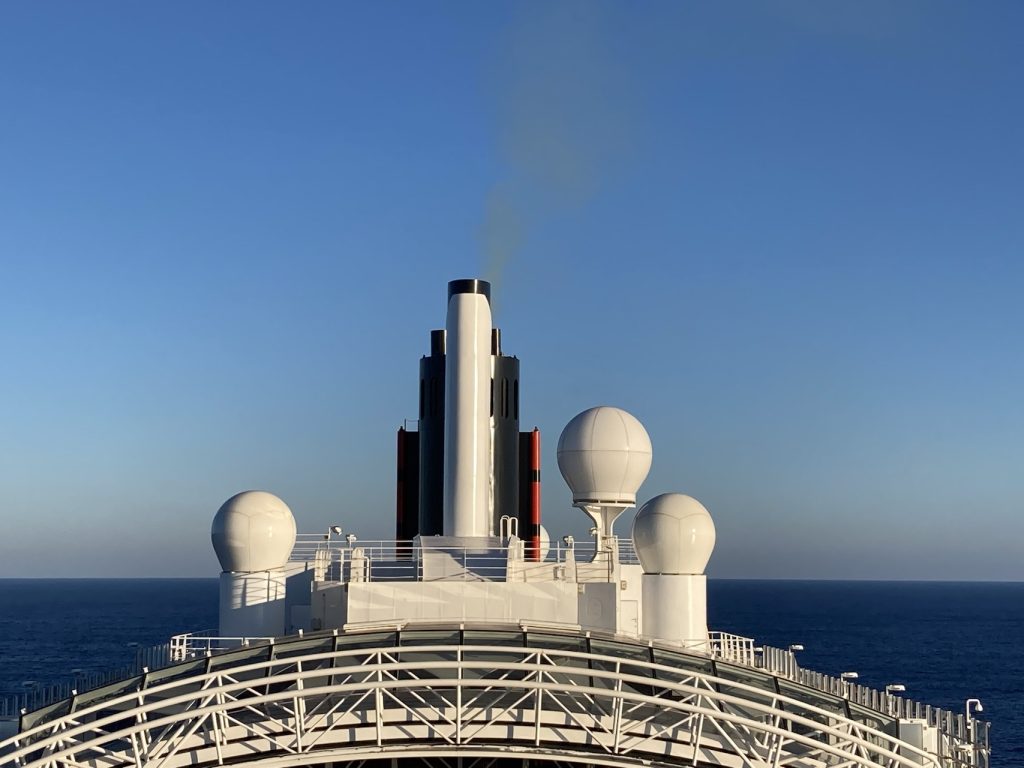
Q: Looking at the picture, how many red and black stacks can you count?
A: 2